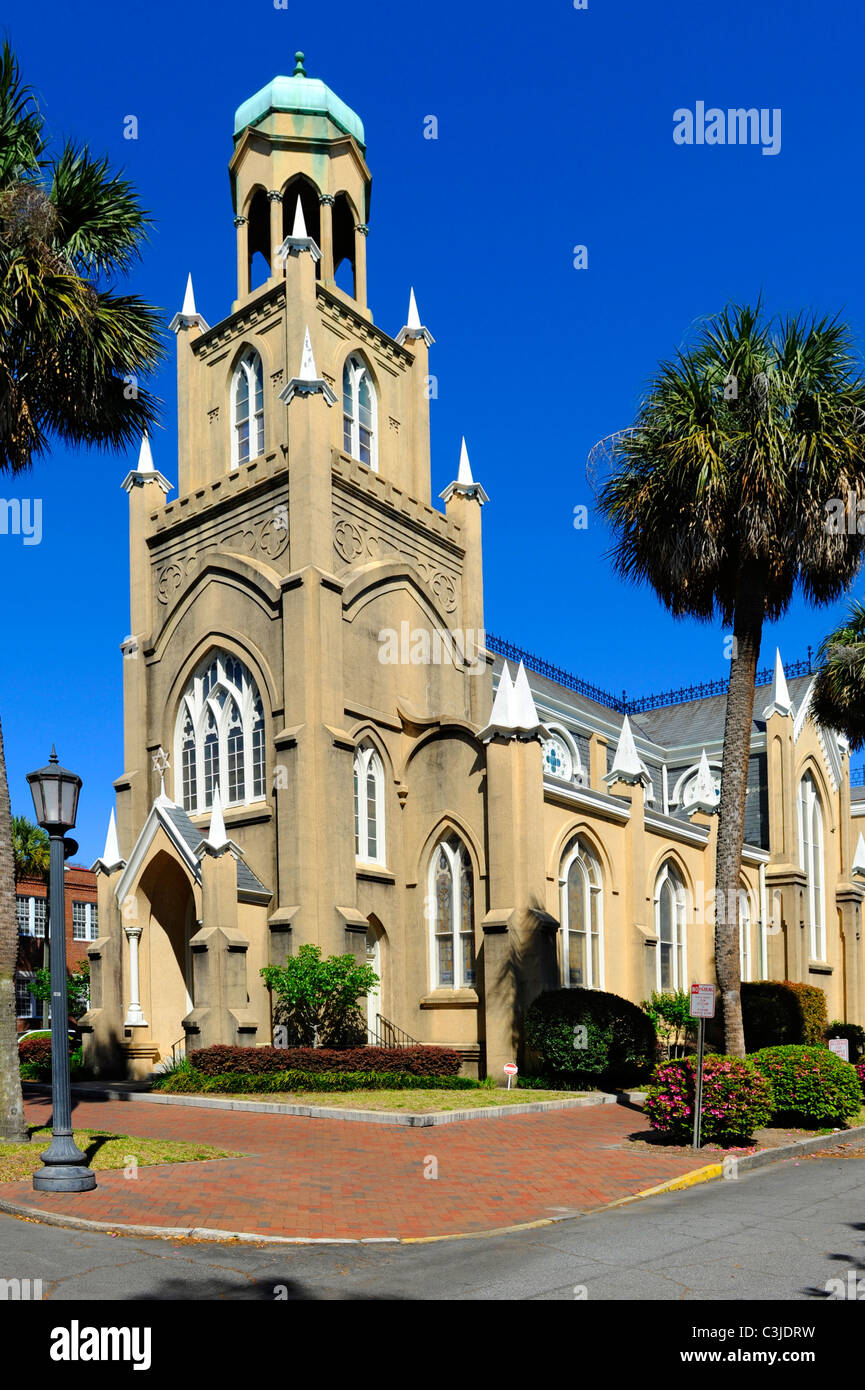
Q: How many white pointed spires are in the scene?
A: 14